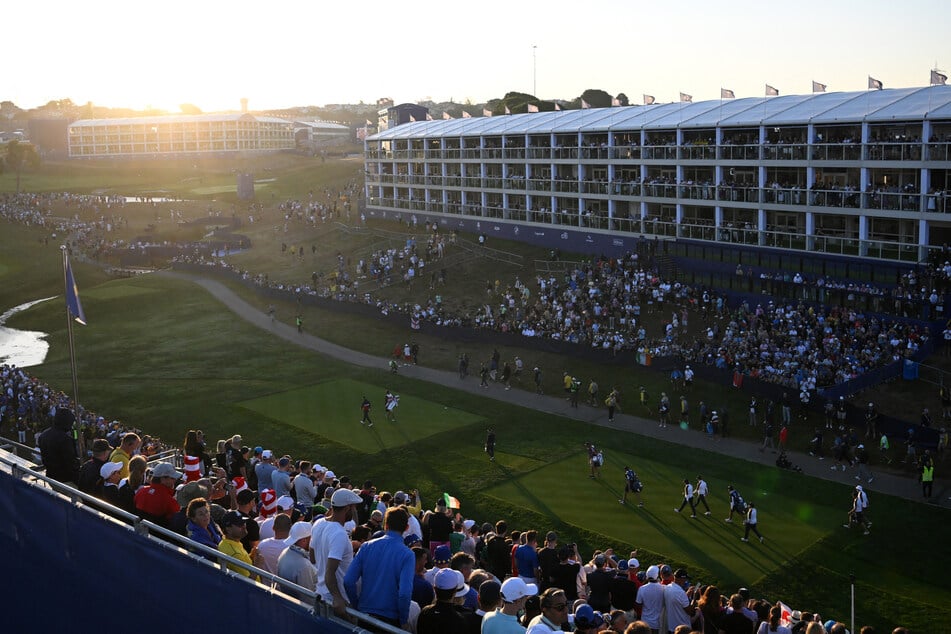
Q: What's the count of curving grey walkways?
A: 1